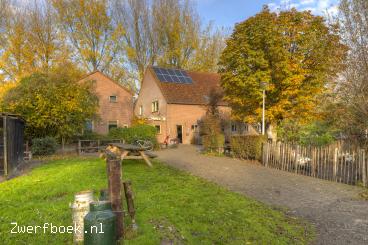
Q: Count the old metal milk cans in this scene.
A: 2